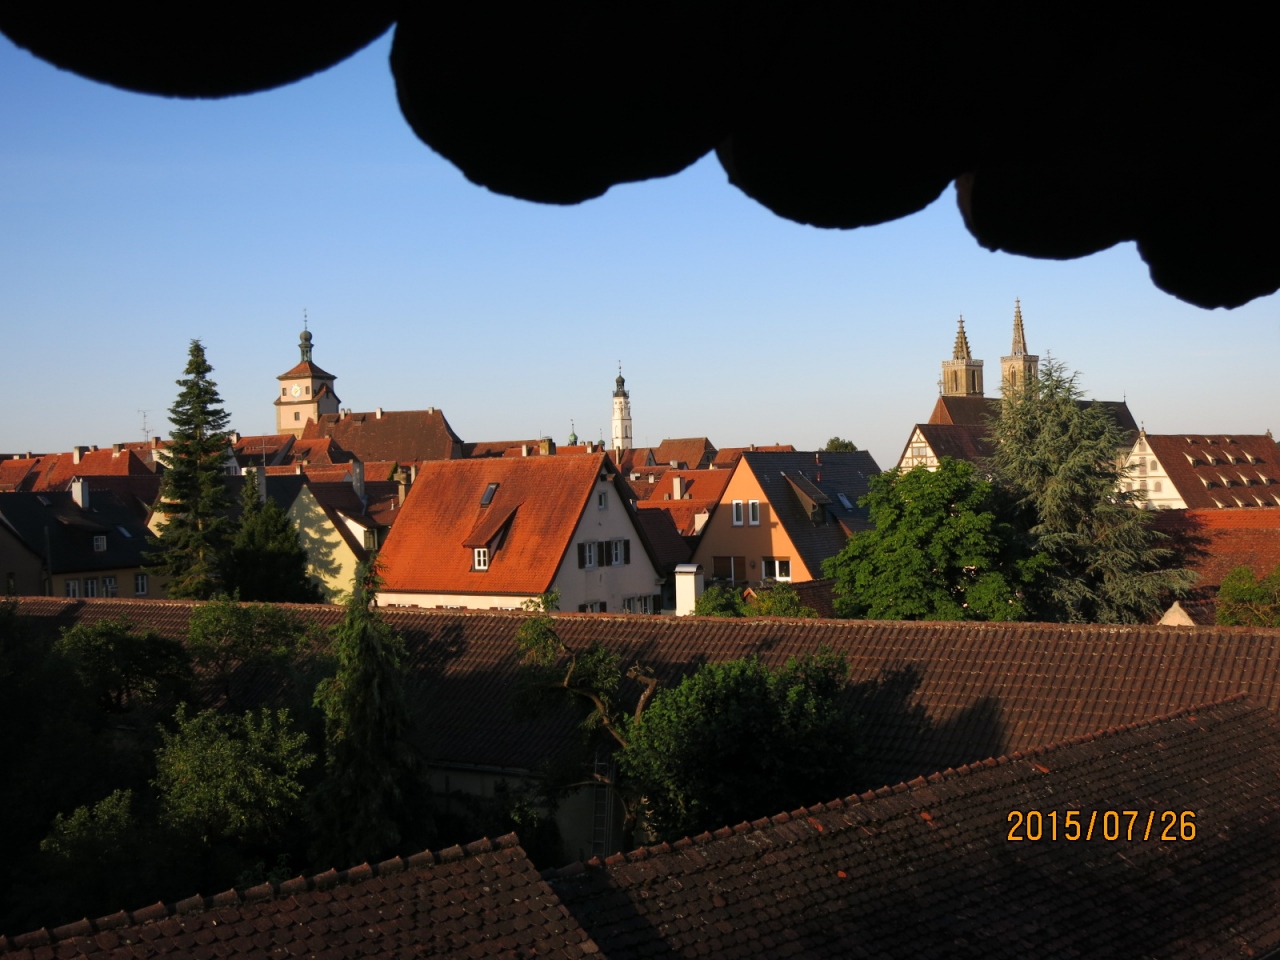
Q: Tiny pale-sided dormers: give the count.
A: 15